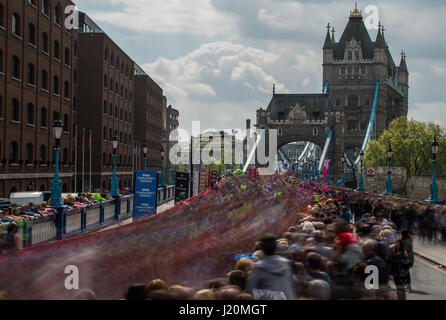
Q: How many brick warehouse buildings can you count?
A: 3